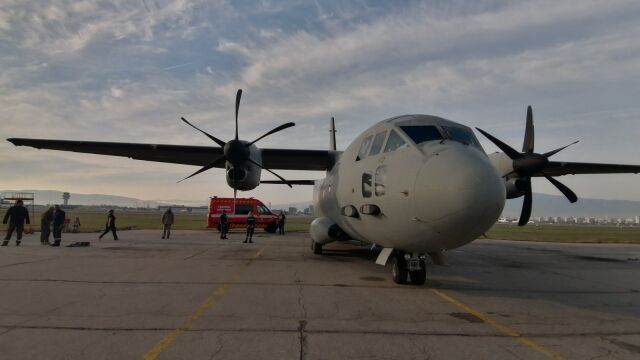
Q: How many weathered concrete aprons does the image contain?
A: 1